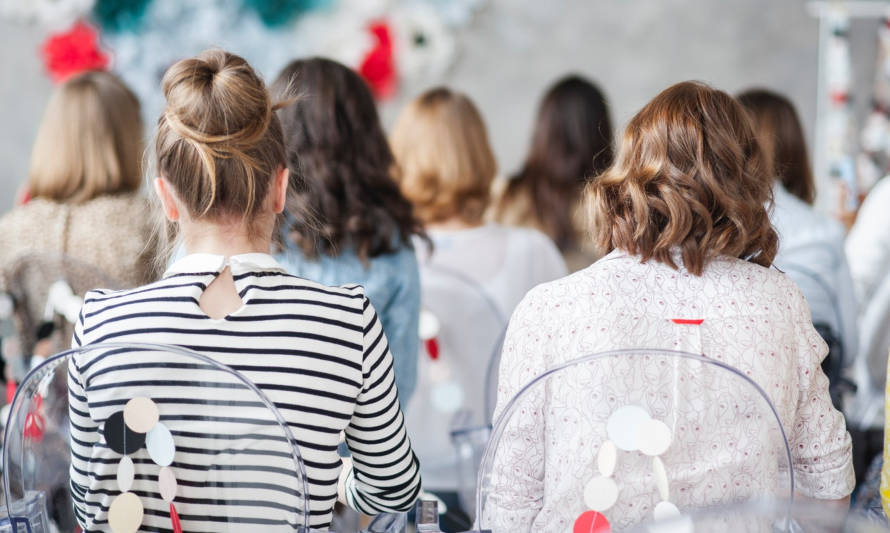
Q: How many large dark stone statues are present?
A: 0